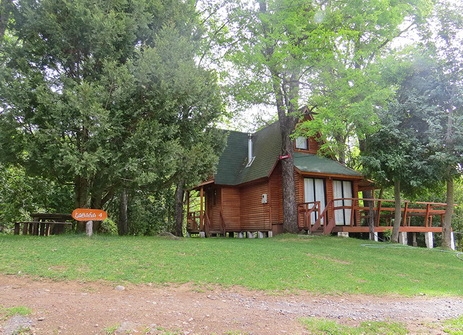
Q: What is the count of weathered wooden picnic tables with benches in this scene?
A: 1